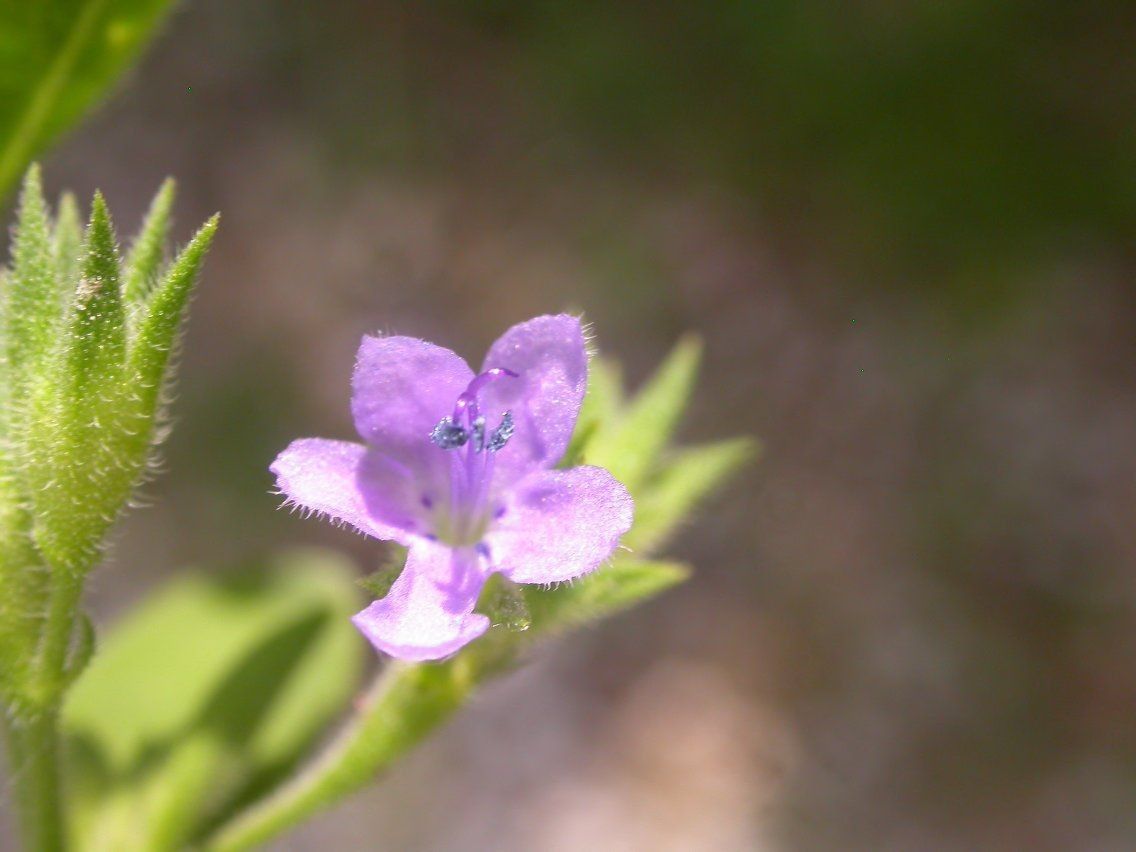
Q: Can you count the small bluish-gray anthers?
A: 3